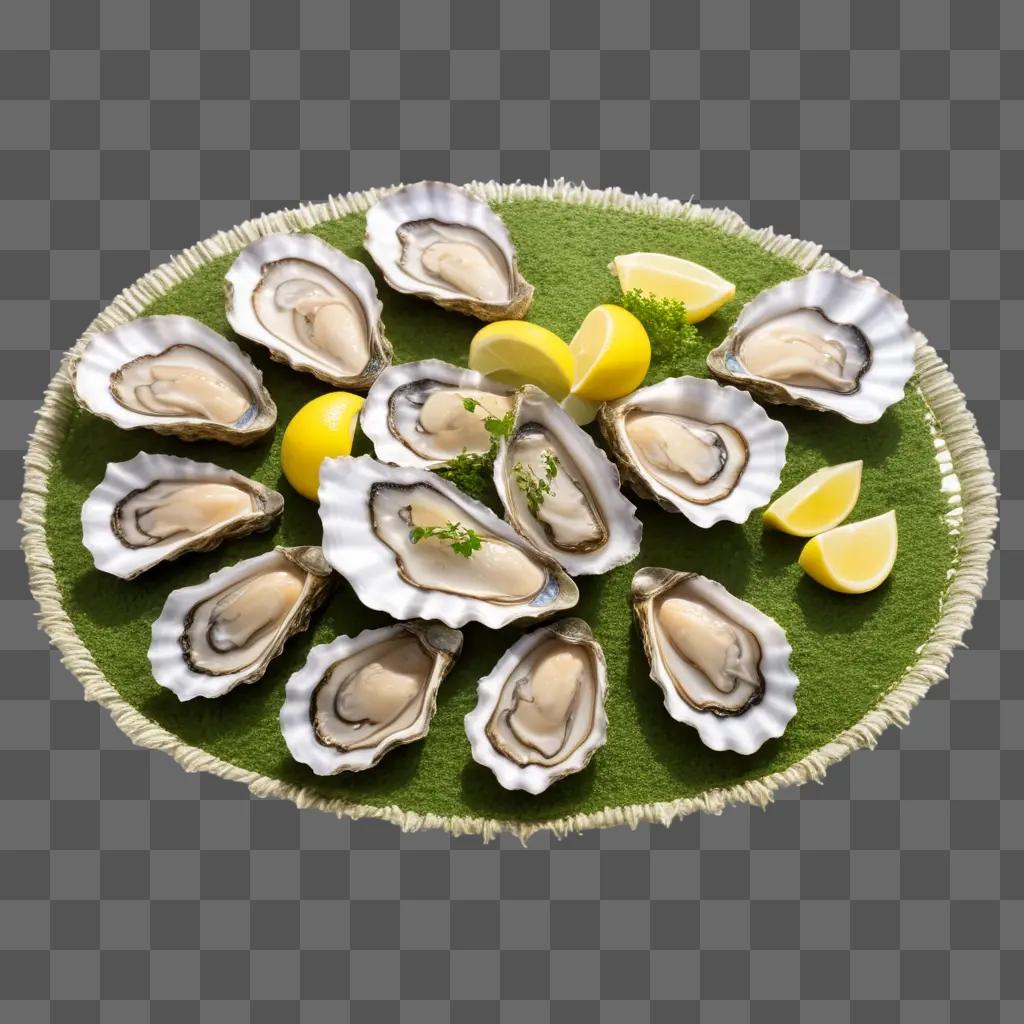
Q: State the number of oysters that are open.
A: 13